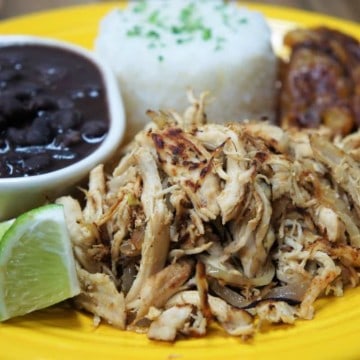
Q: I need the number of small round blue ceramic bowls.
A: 0